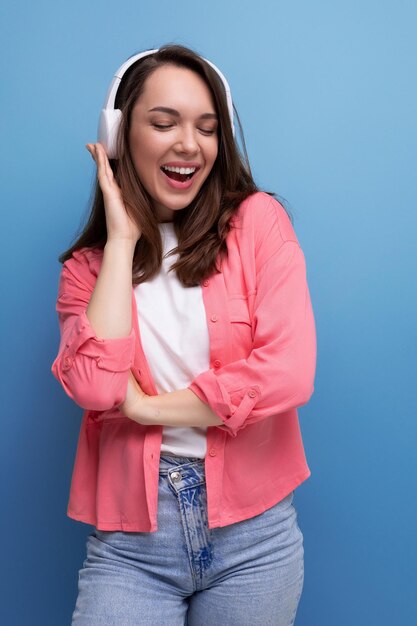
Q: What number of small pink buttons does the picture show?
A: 6